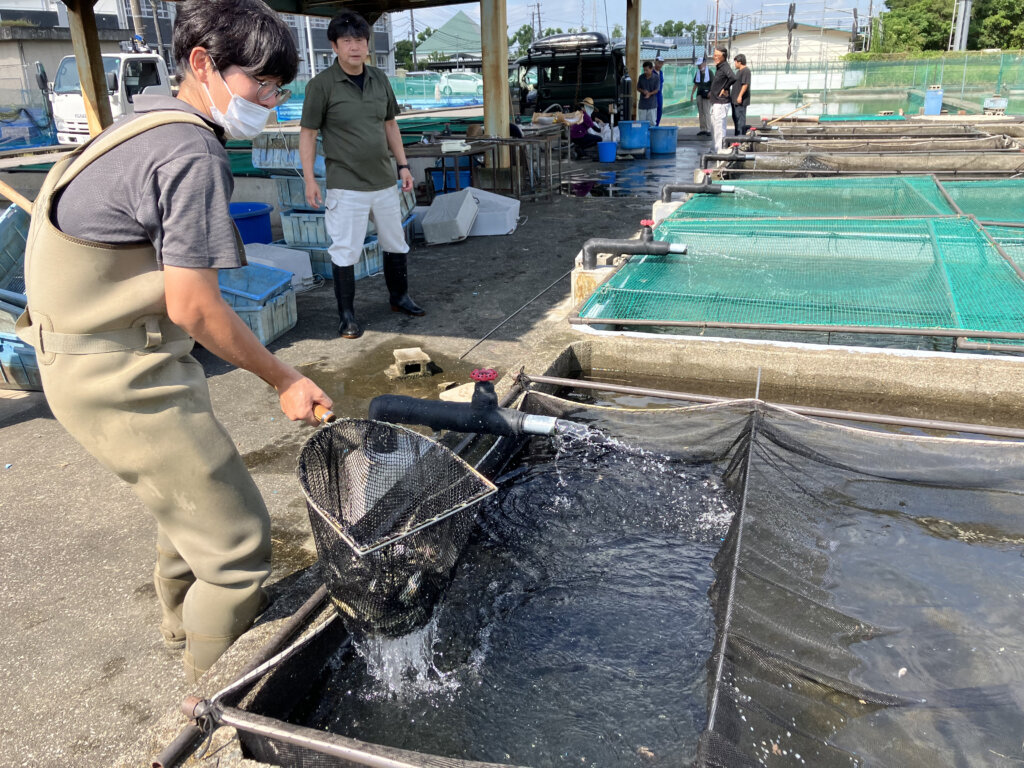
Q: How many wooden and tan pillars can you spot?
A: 3